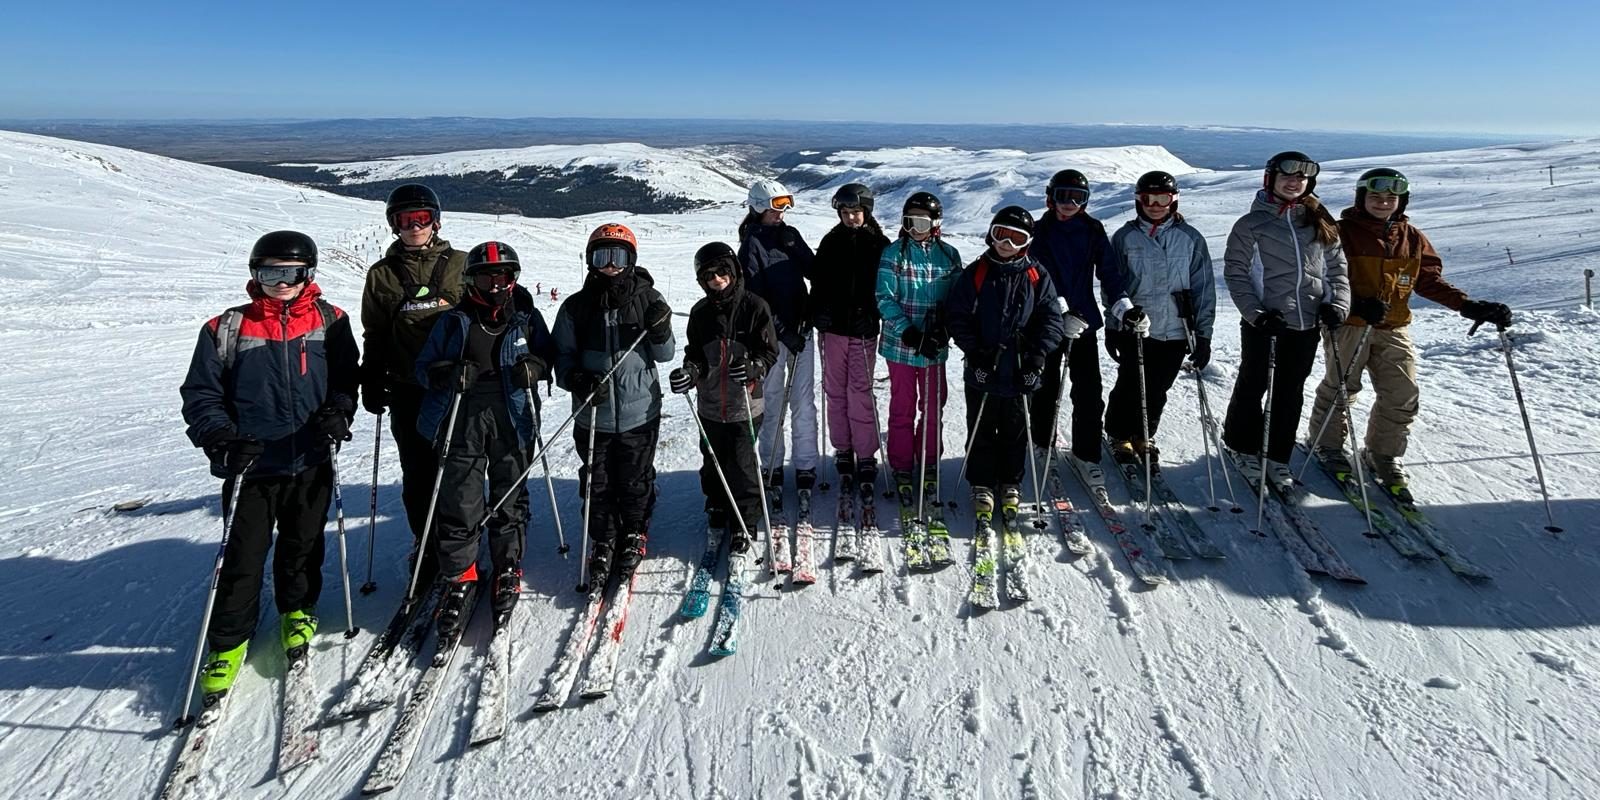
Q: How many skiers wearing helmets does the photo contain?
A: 13